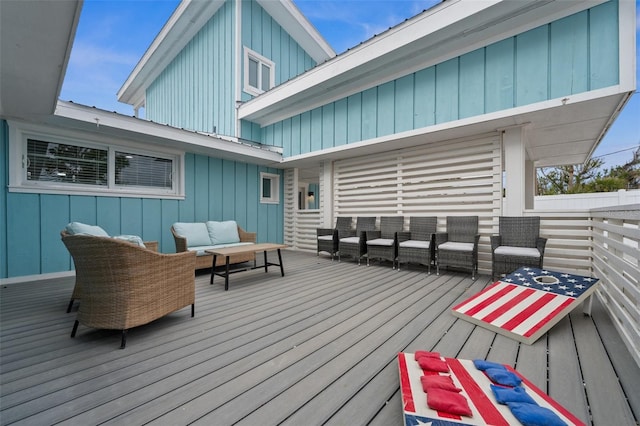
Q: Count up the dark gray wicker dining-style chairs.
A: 6